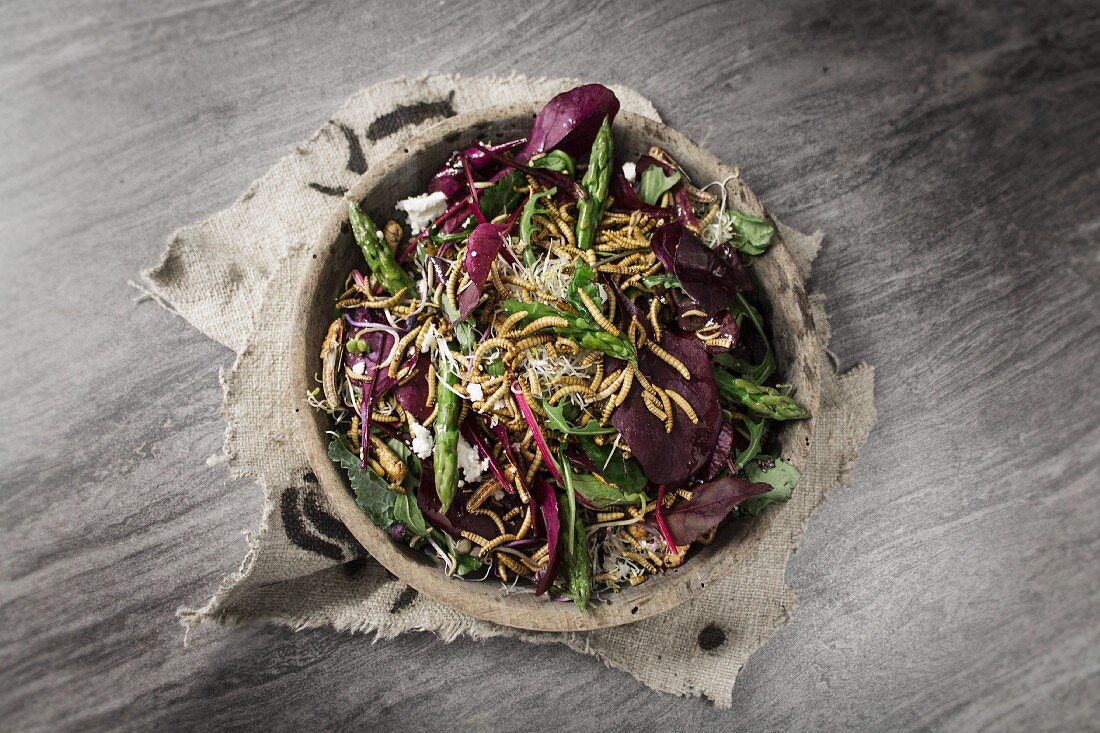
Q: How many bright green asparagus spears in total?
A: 6